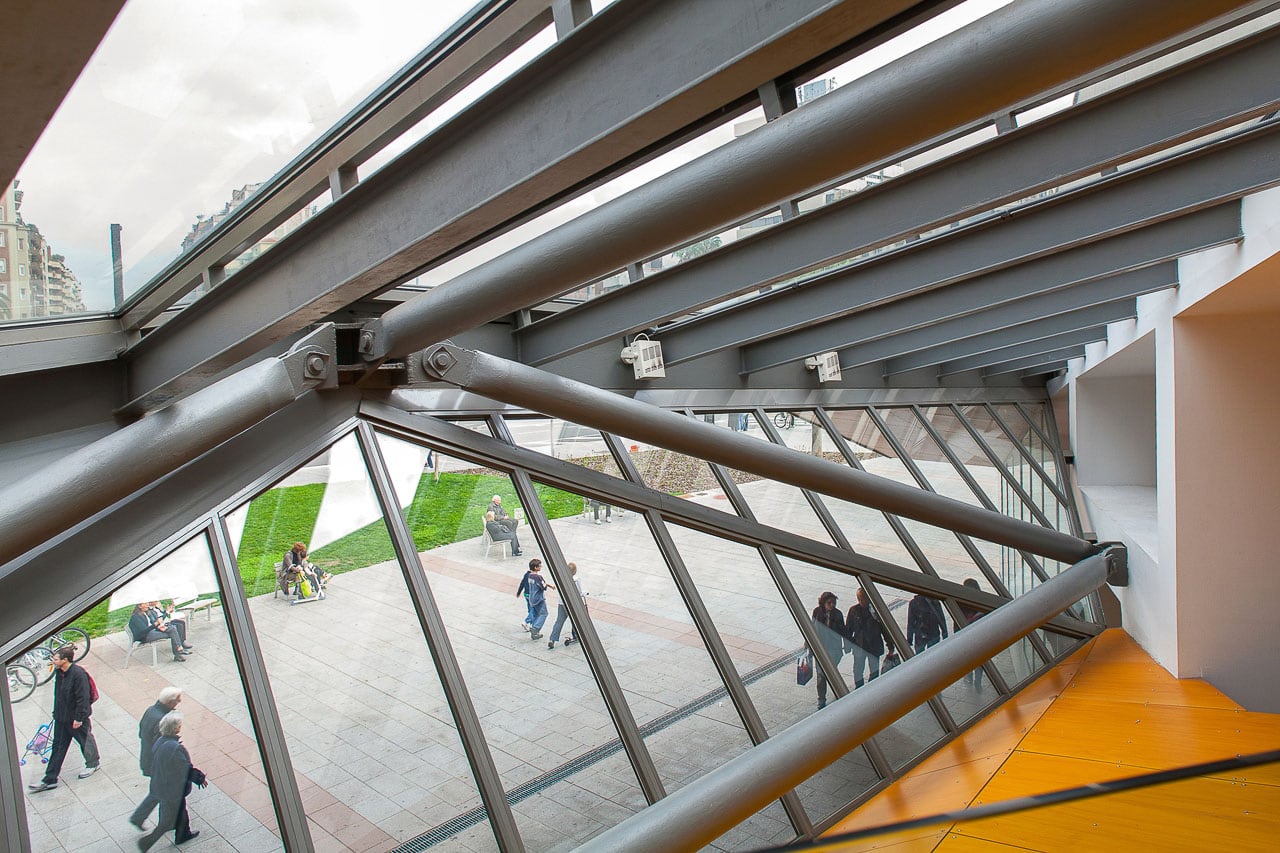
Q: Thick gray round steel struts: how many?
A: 4